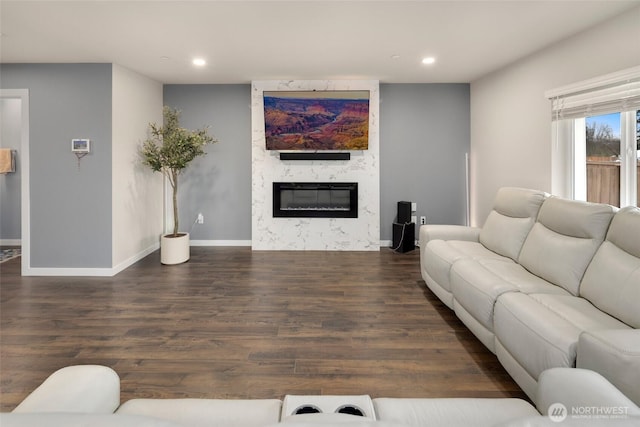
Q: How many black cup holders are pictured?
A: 2